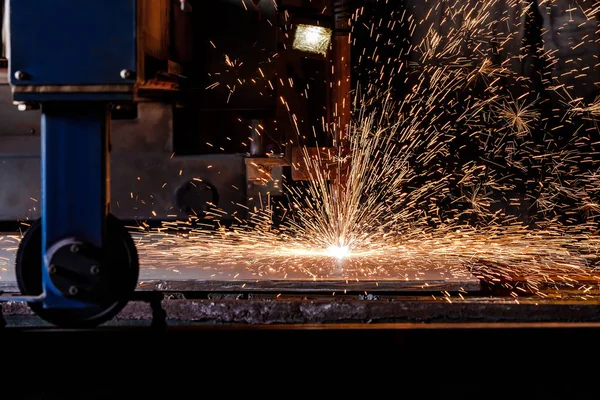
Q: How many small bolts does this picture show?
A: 6